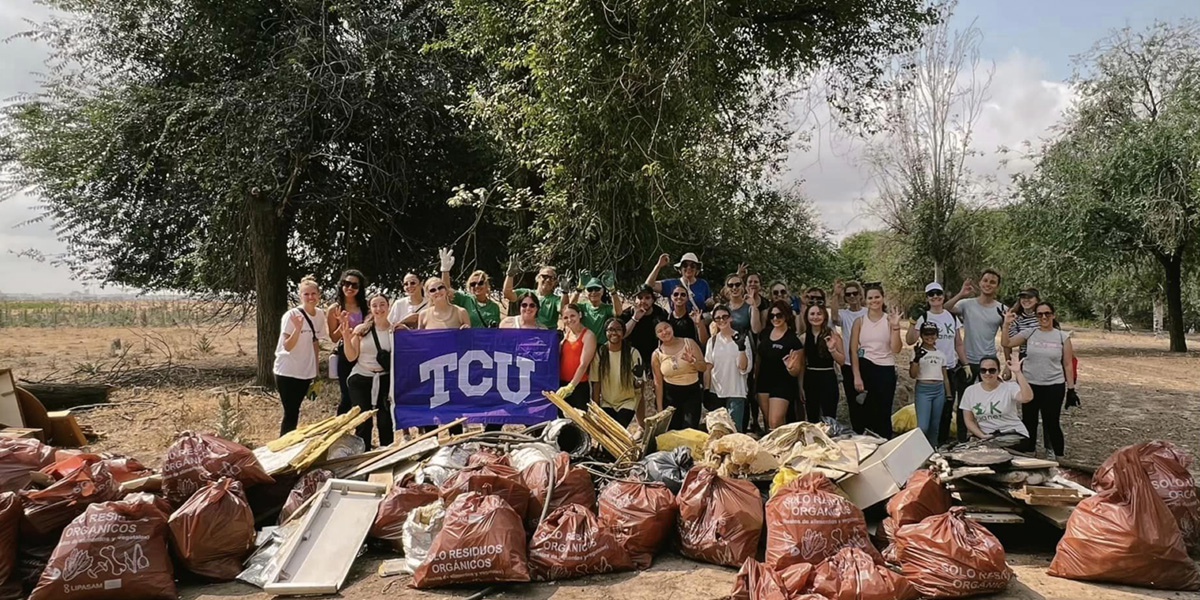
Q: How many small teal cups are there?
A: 0